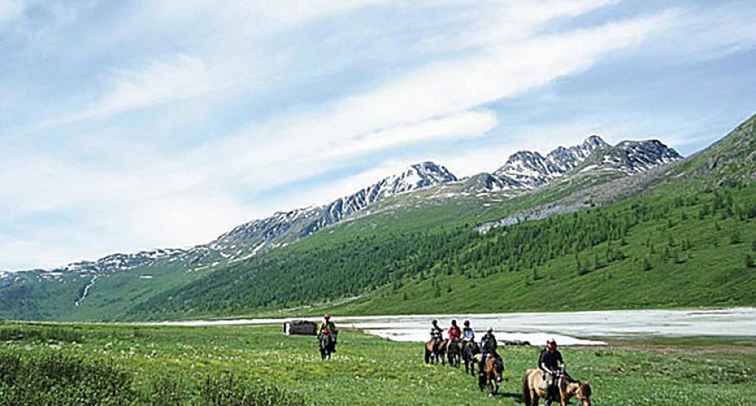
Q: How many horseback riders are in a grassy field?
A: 6